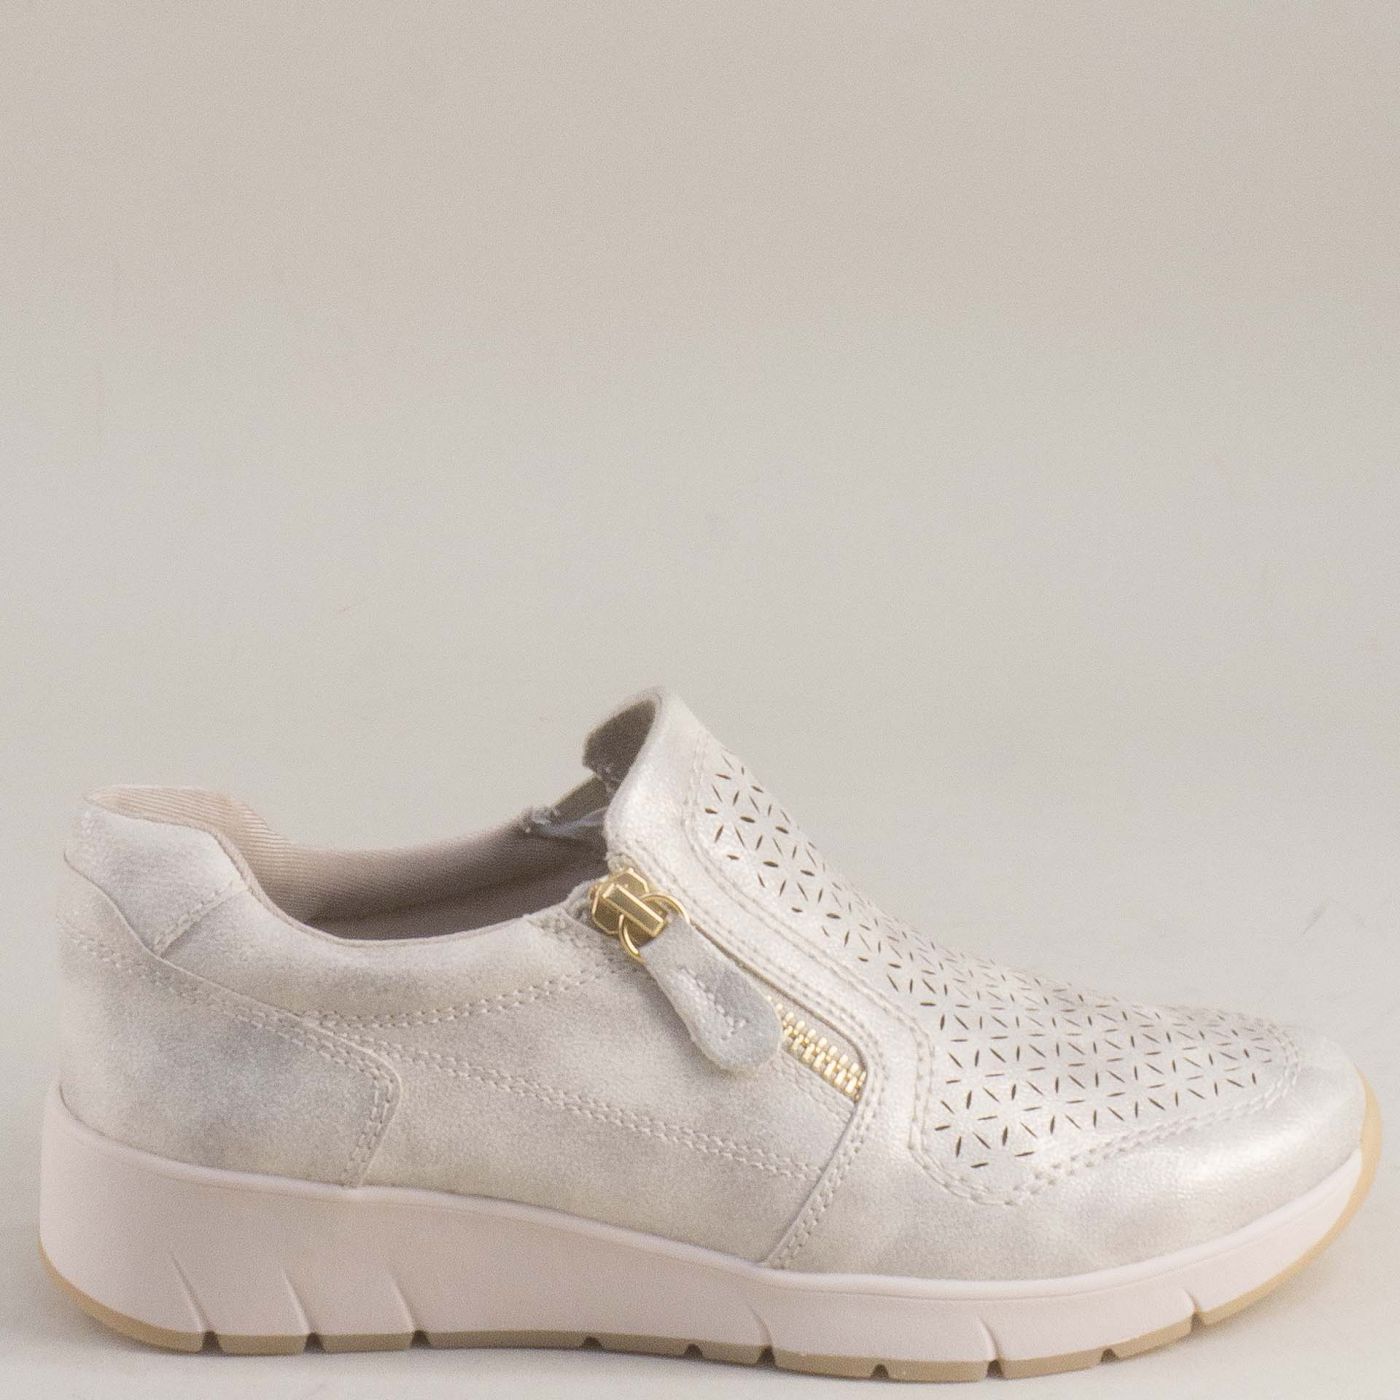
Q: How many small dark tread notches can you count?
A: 10